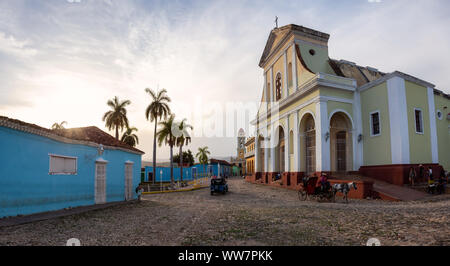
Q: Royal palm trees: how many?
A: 7